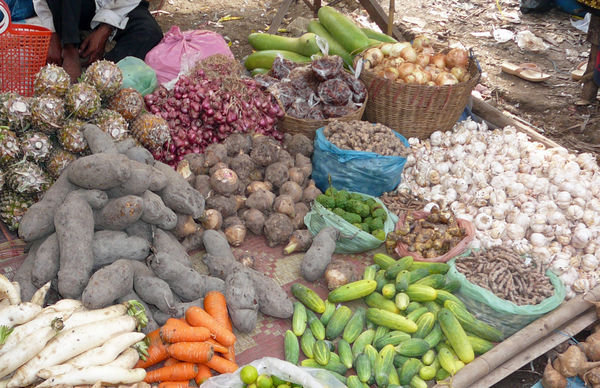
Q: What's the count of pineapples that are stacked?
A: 15